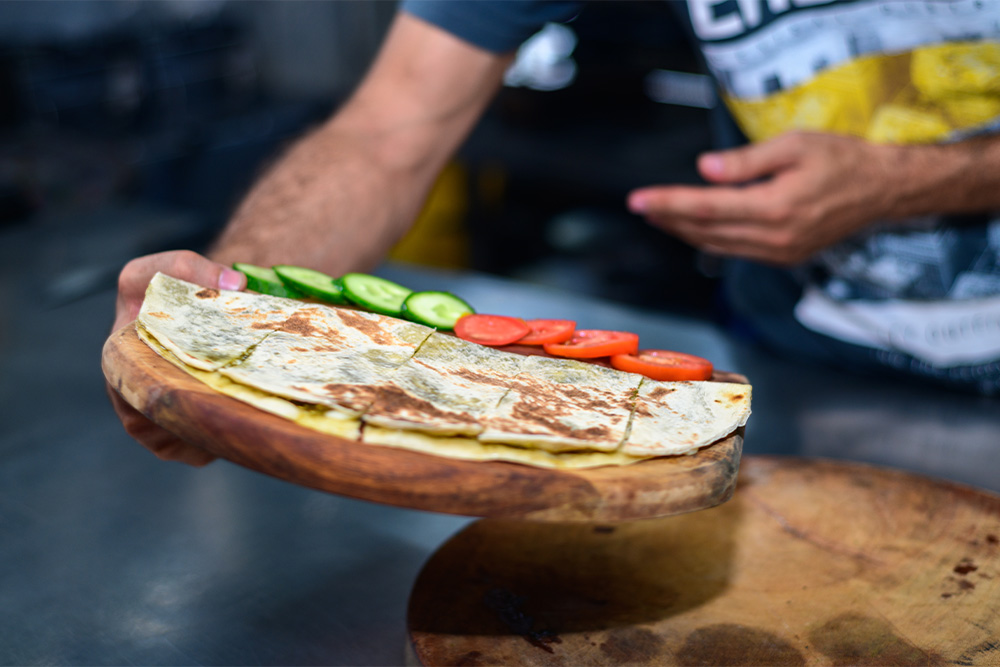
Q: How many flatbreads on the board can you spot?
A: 1